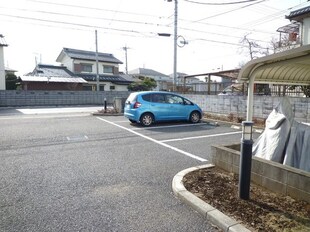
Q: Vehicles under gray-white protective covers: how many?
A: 2